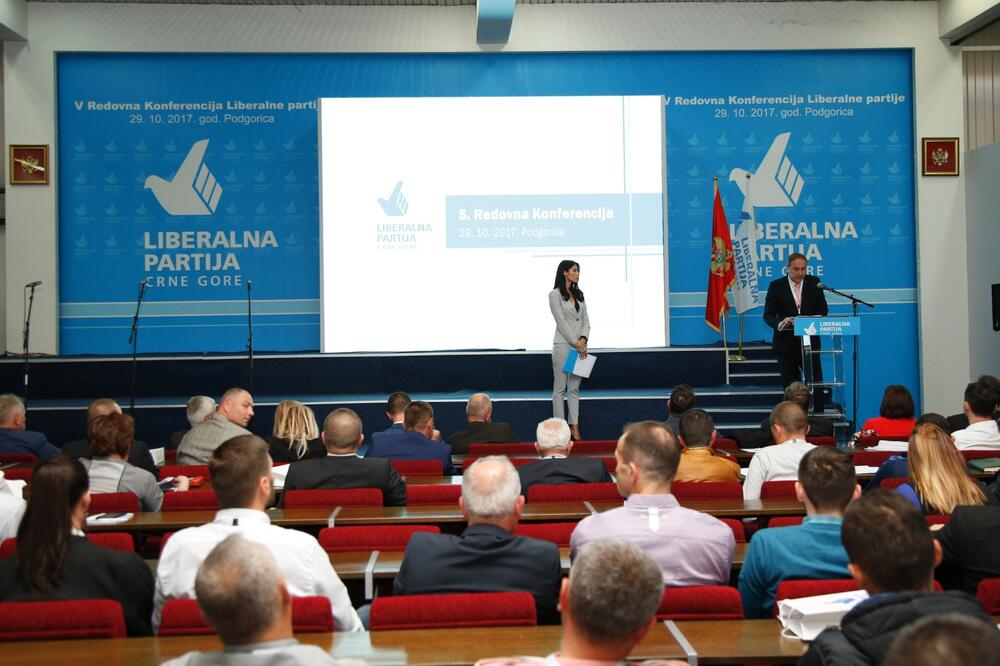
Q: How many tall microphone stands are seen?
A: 4